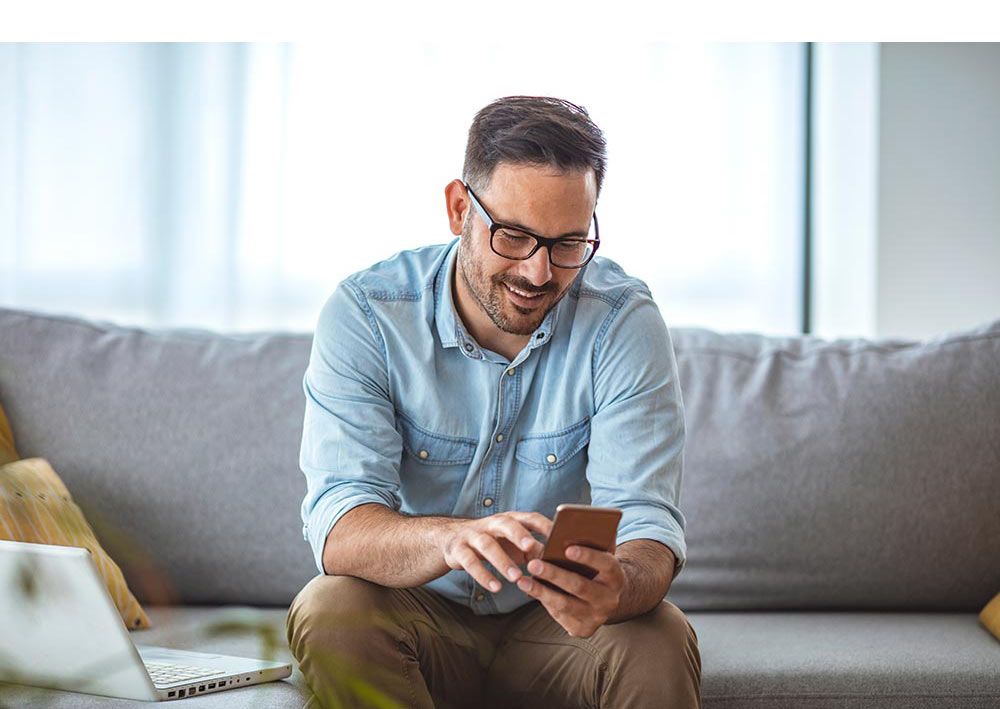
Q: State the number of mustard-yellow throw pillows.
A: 3